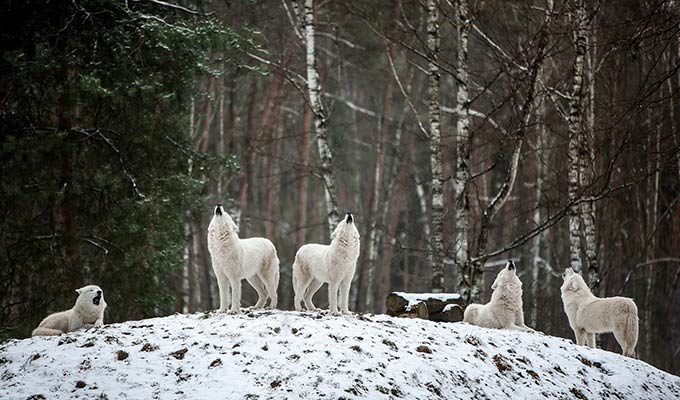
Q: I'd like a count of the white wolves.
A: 5